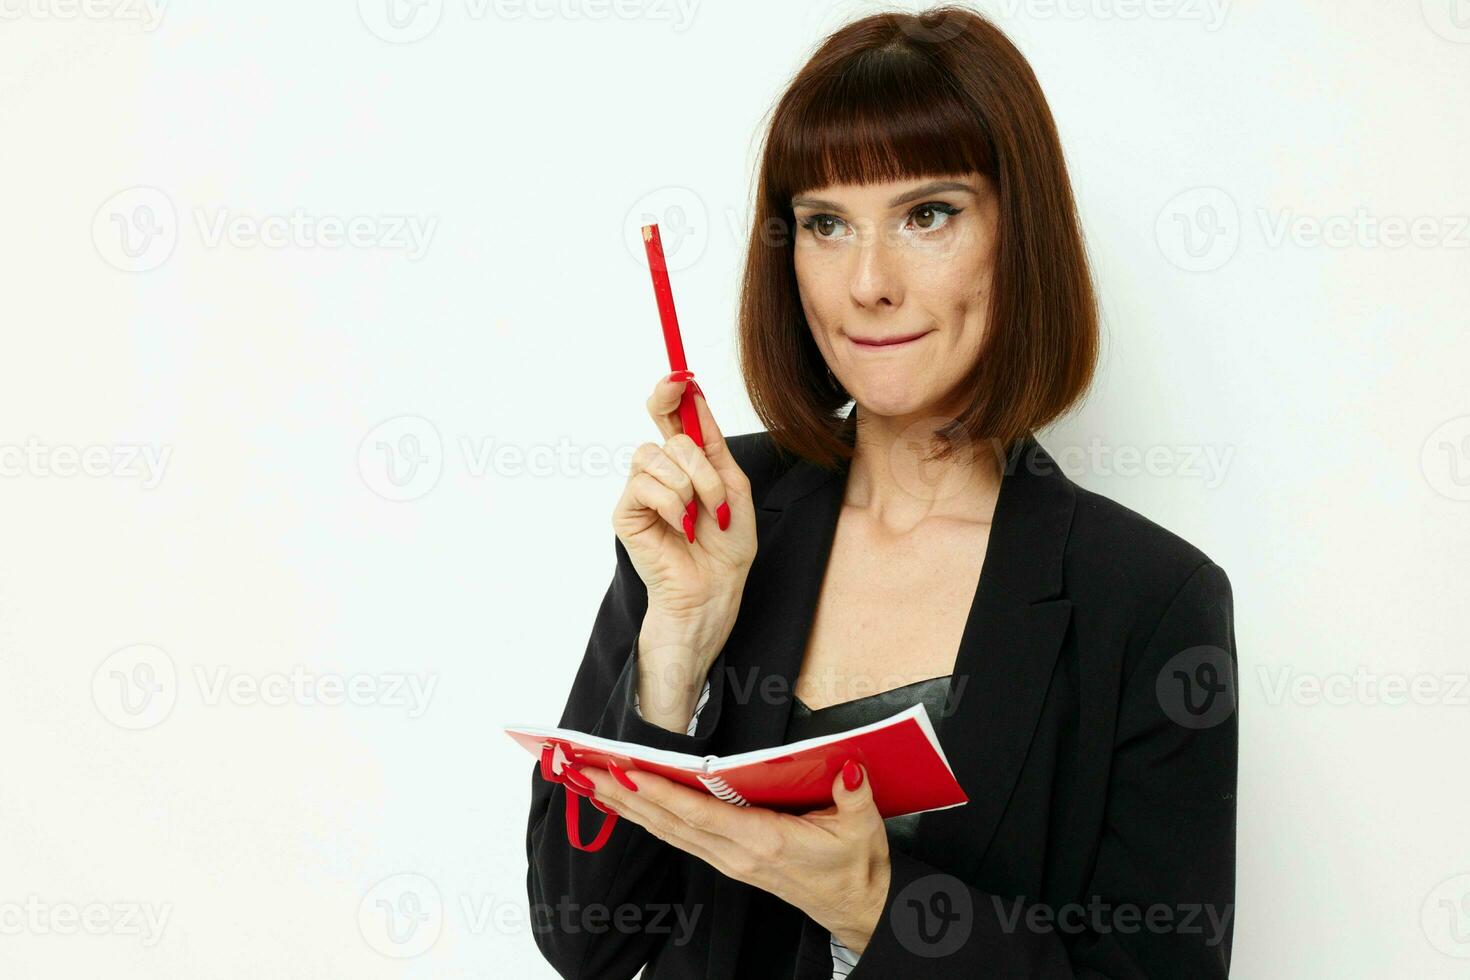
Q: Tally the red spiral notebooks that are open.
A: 1